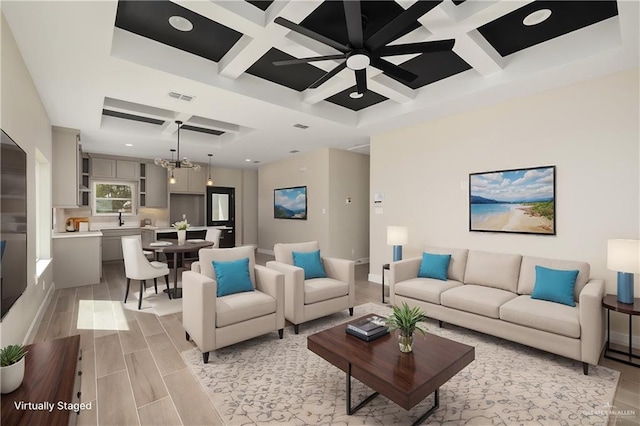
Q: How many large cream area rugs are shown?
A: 1